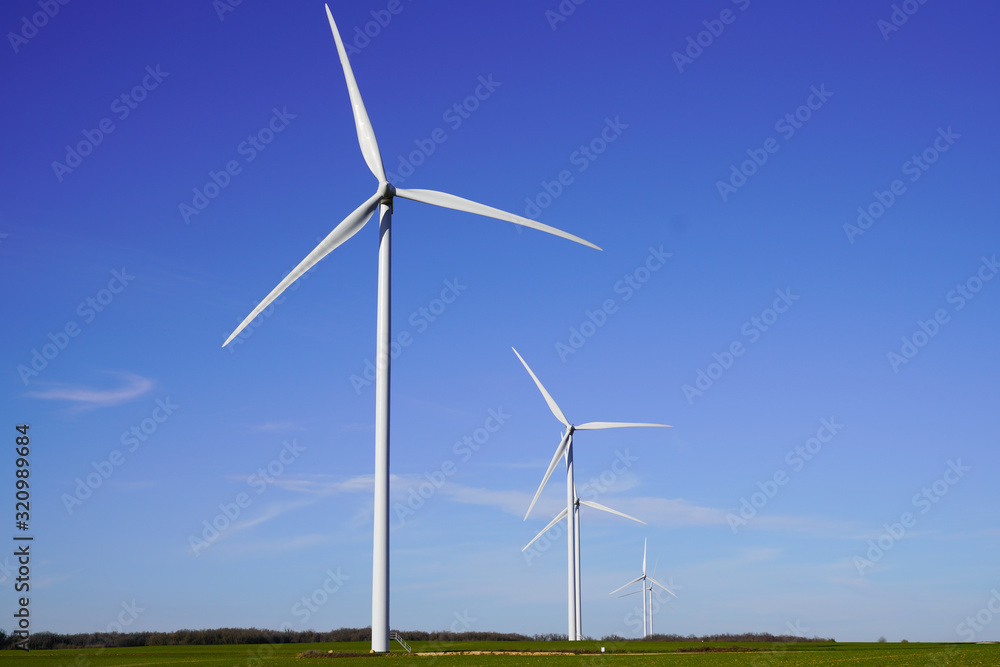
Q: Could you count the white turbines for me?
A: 5